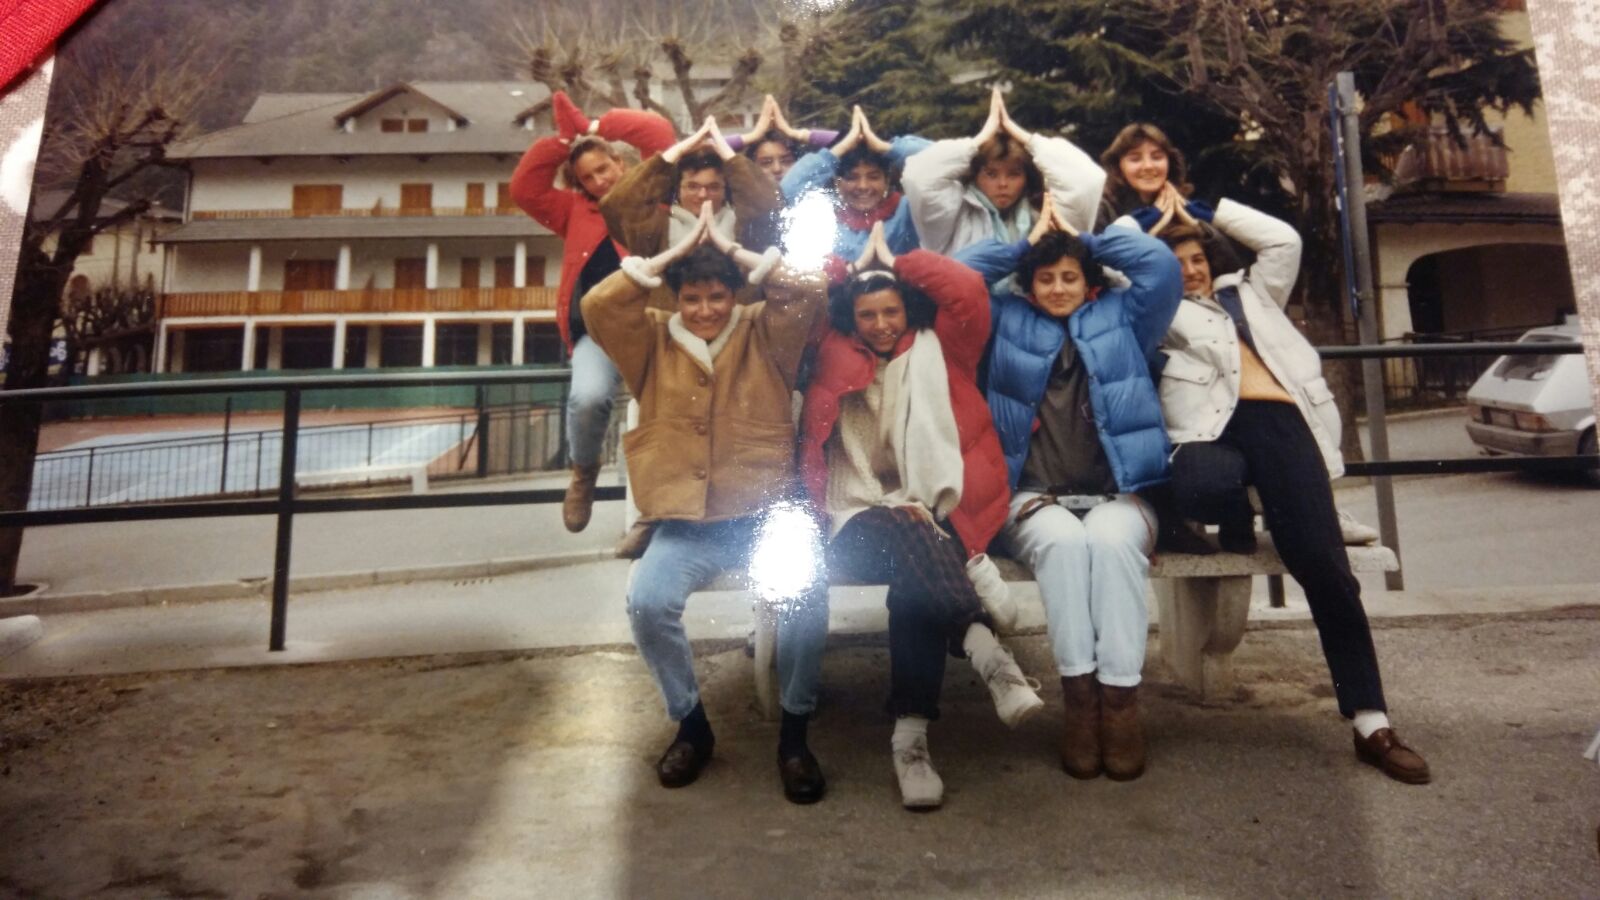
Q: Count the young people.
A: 10